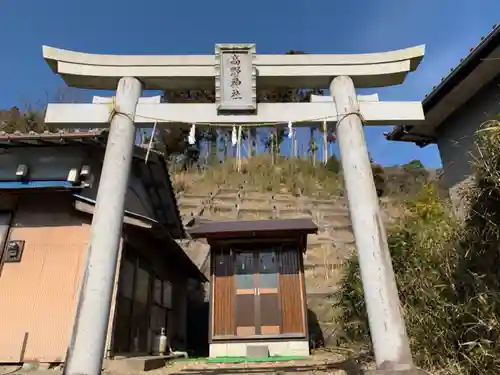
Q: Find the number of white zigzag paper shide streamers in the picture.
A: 3